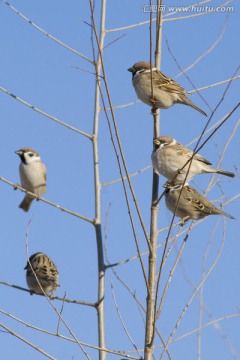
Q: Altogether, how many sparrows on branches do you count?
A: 5